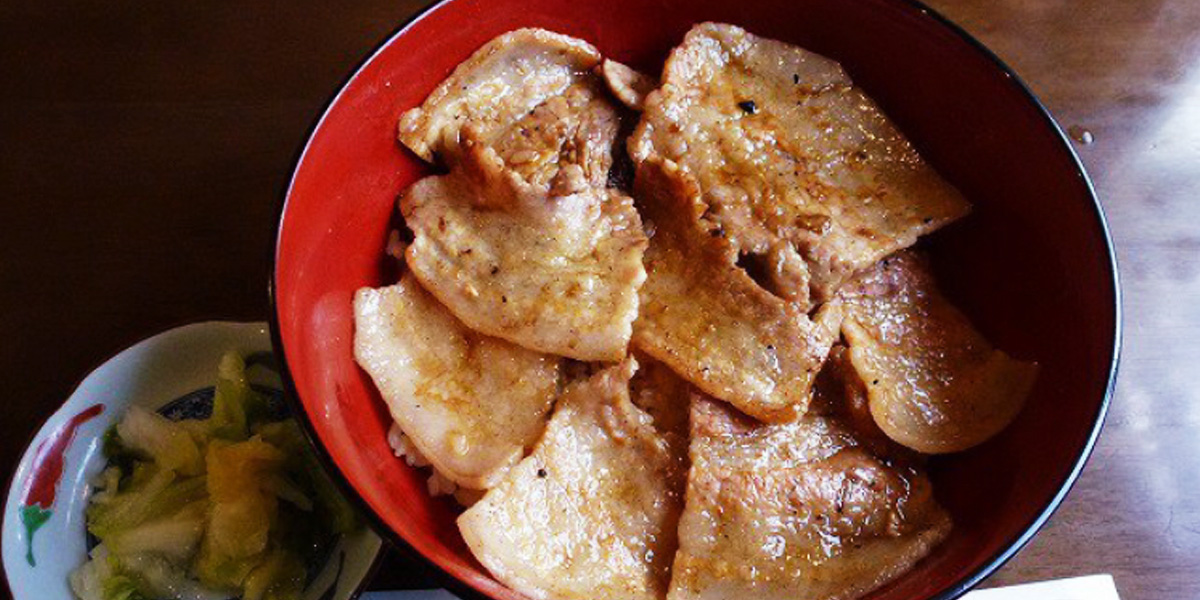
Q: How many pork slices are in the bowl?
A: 8